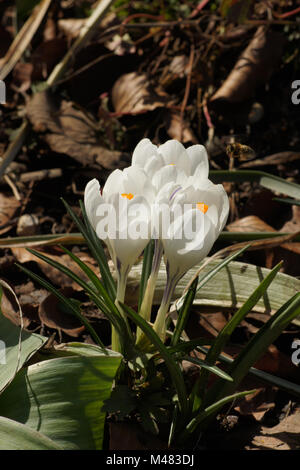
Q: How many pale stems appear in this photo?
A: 3